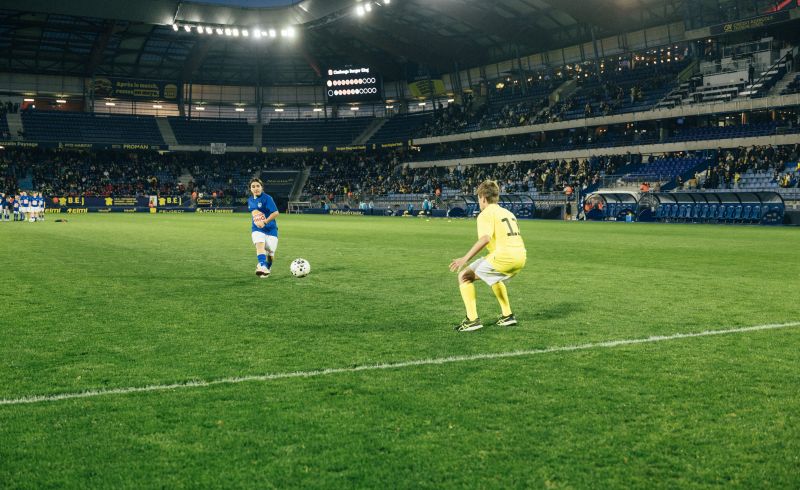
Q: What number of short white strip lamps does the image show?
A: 12